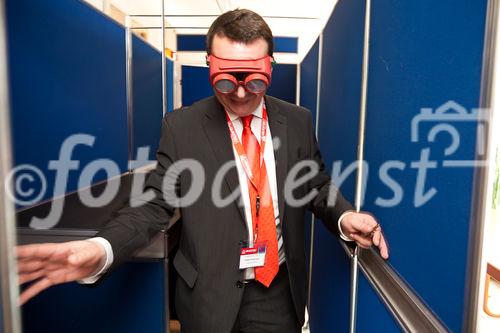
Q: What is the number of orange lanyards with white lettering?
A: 1